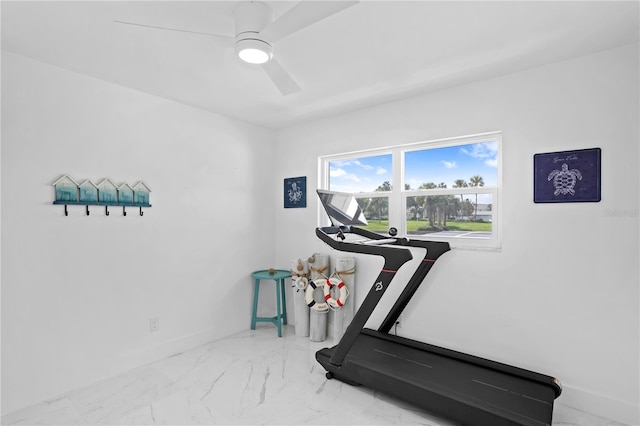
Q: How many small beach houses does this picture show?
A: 5